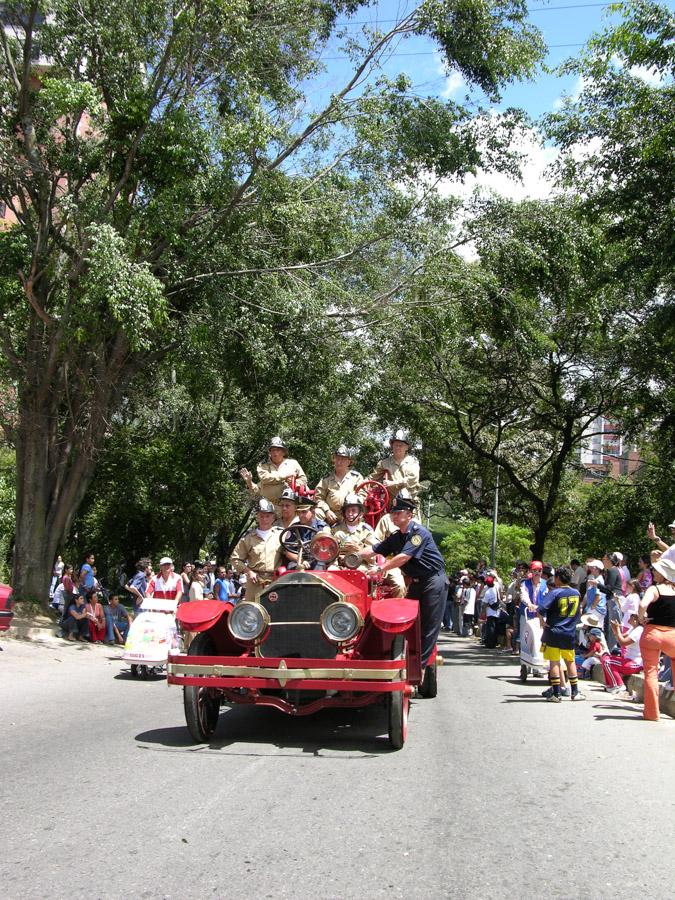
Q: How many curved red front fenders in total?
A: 2